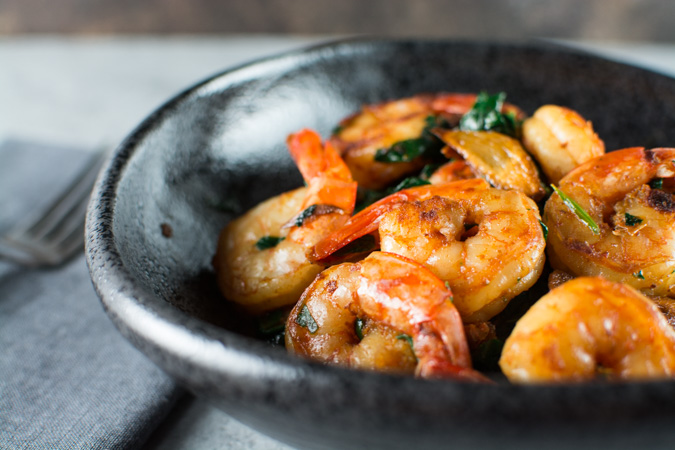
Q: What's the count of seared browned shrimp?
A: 7